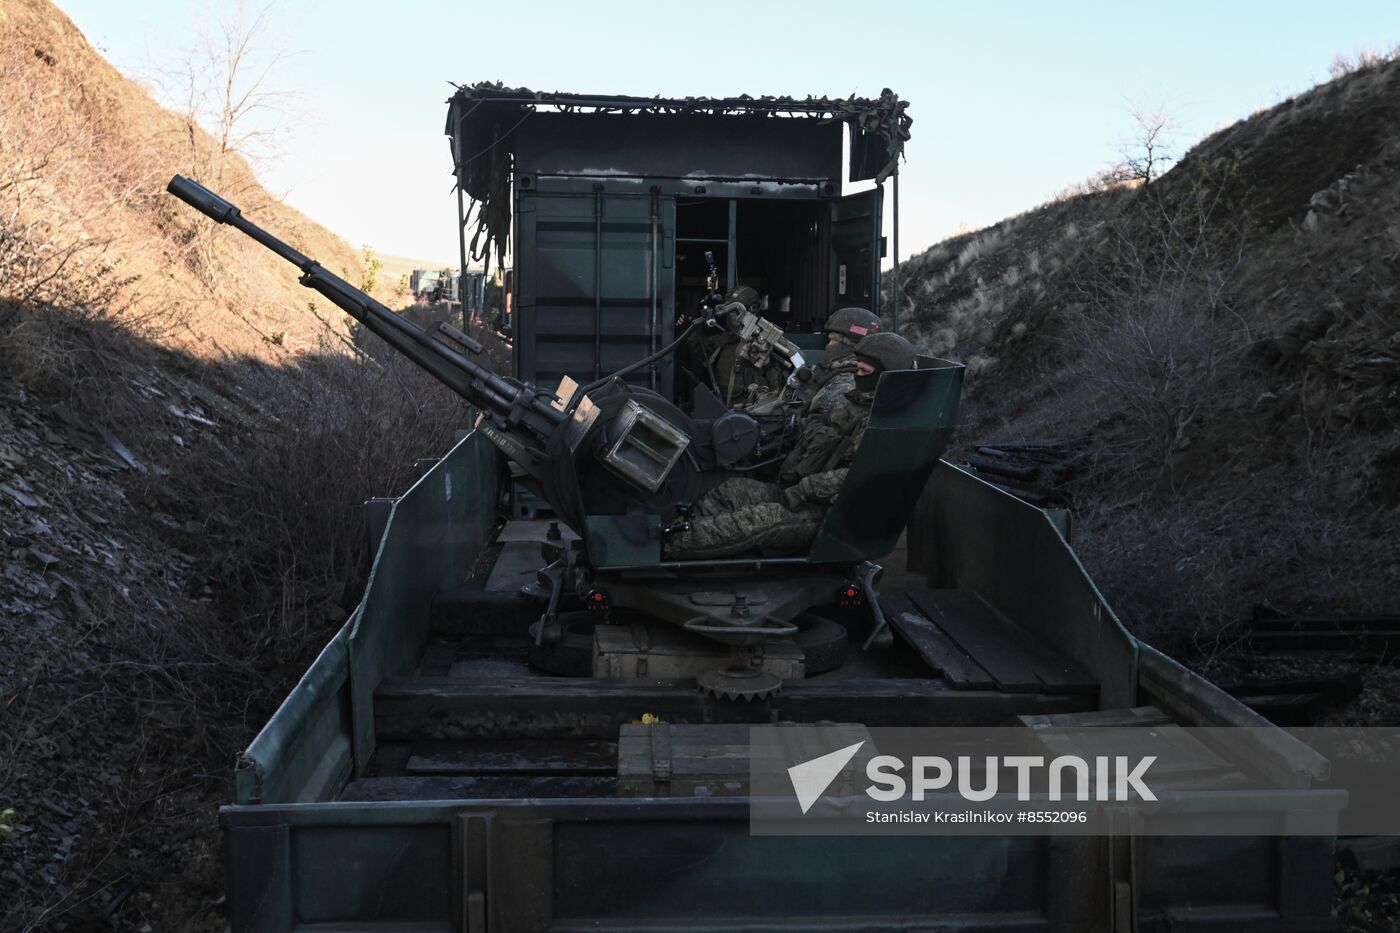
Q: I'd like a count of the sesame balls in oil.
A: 0